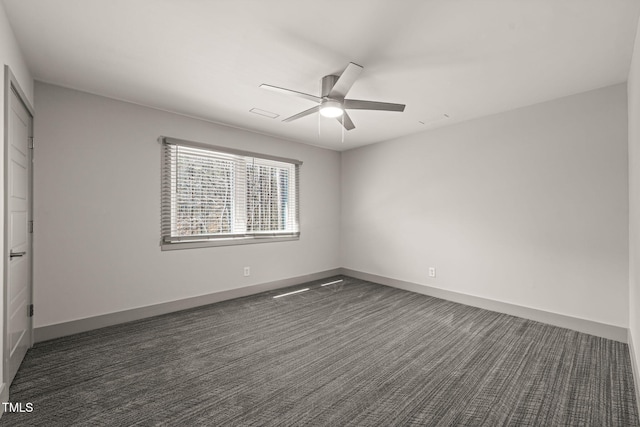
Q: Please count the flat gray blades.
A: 5